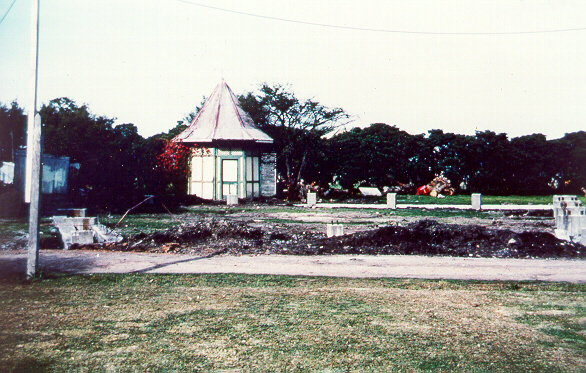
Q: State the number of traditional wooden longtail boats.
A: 0